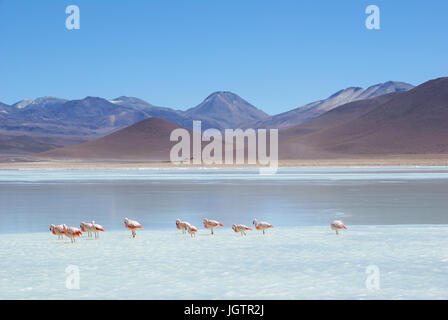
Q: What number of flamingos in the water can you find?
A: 11